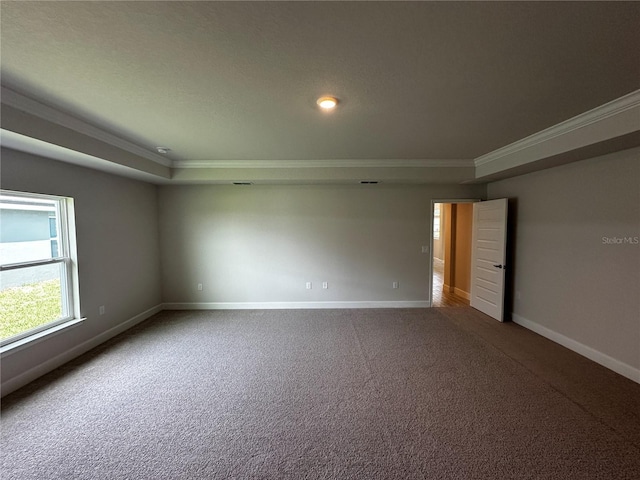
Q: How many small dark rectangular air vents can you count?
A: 2